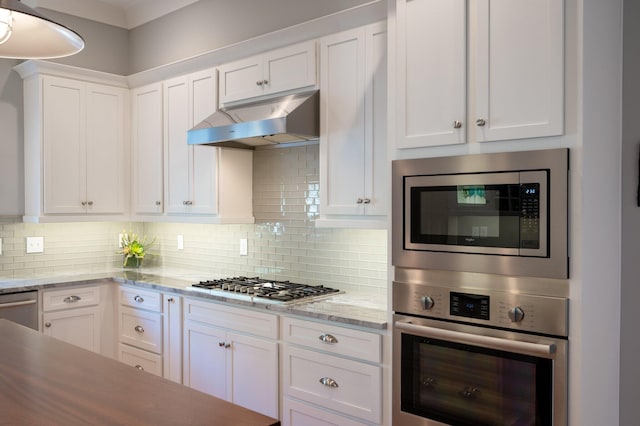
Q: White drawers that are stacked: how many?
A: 6